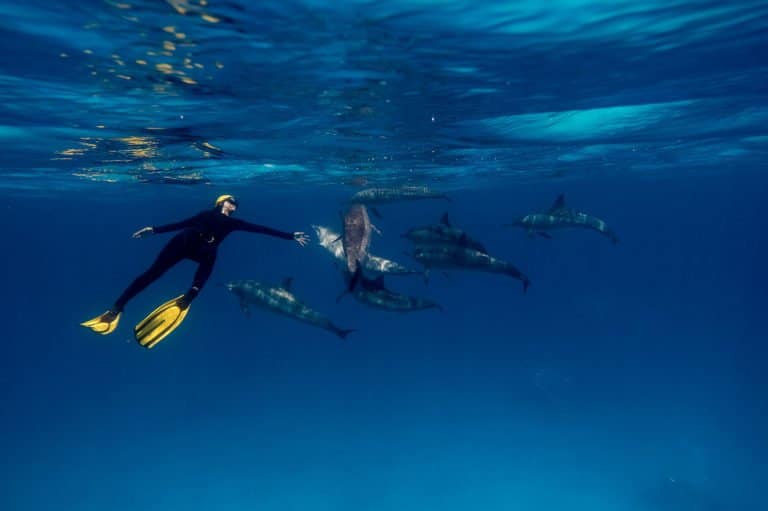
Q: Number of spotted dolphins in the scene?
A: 8